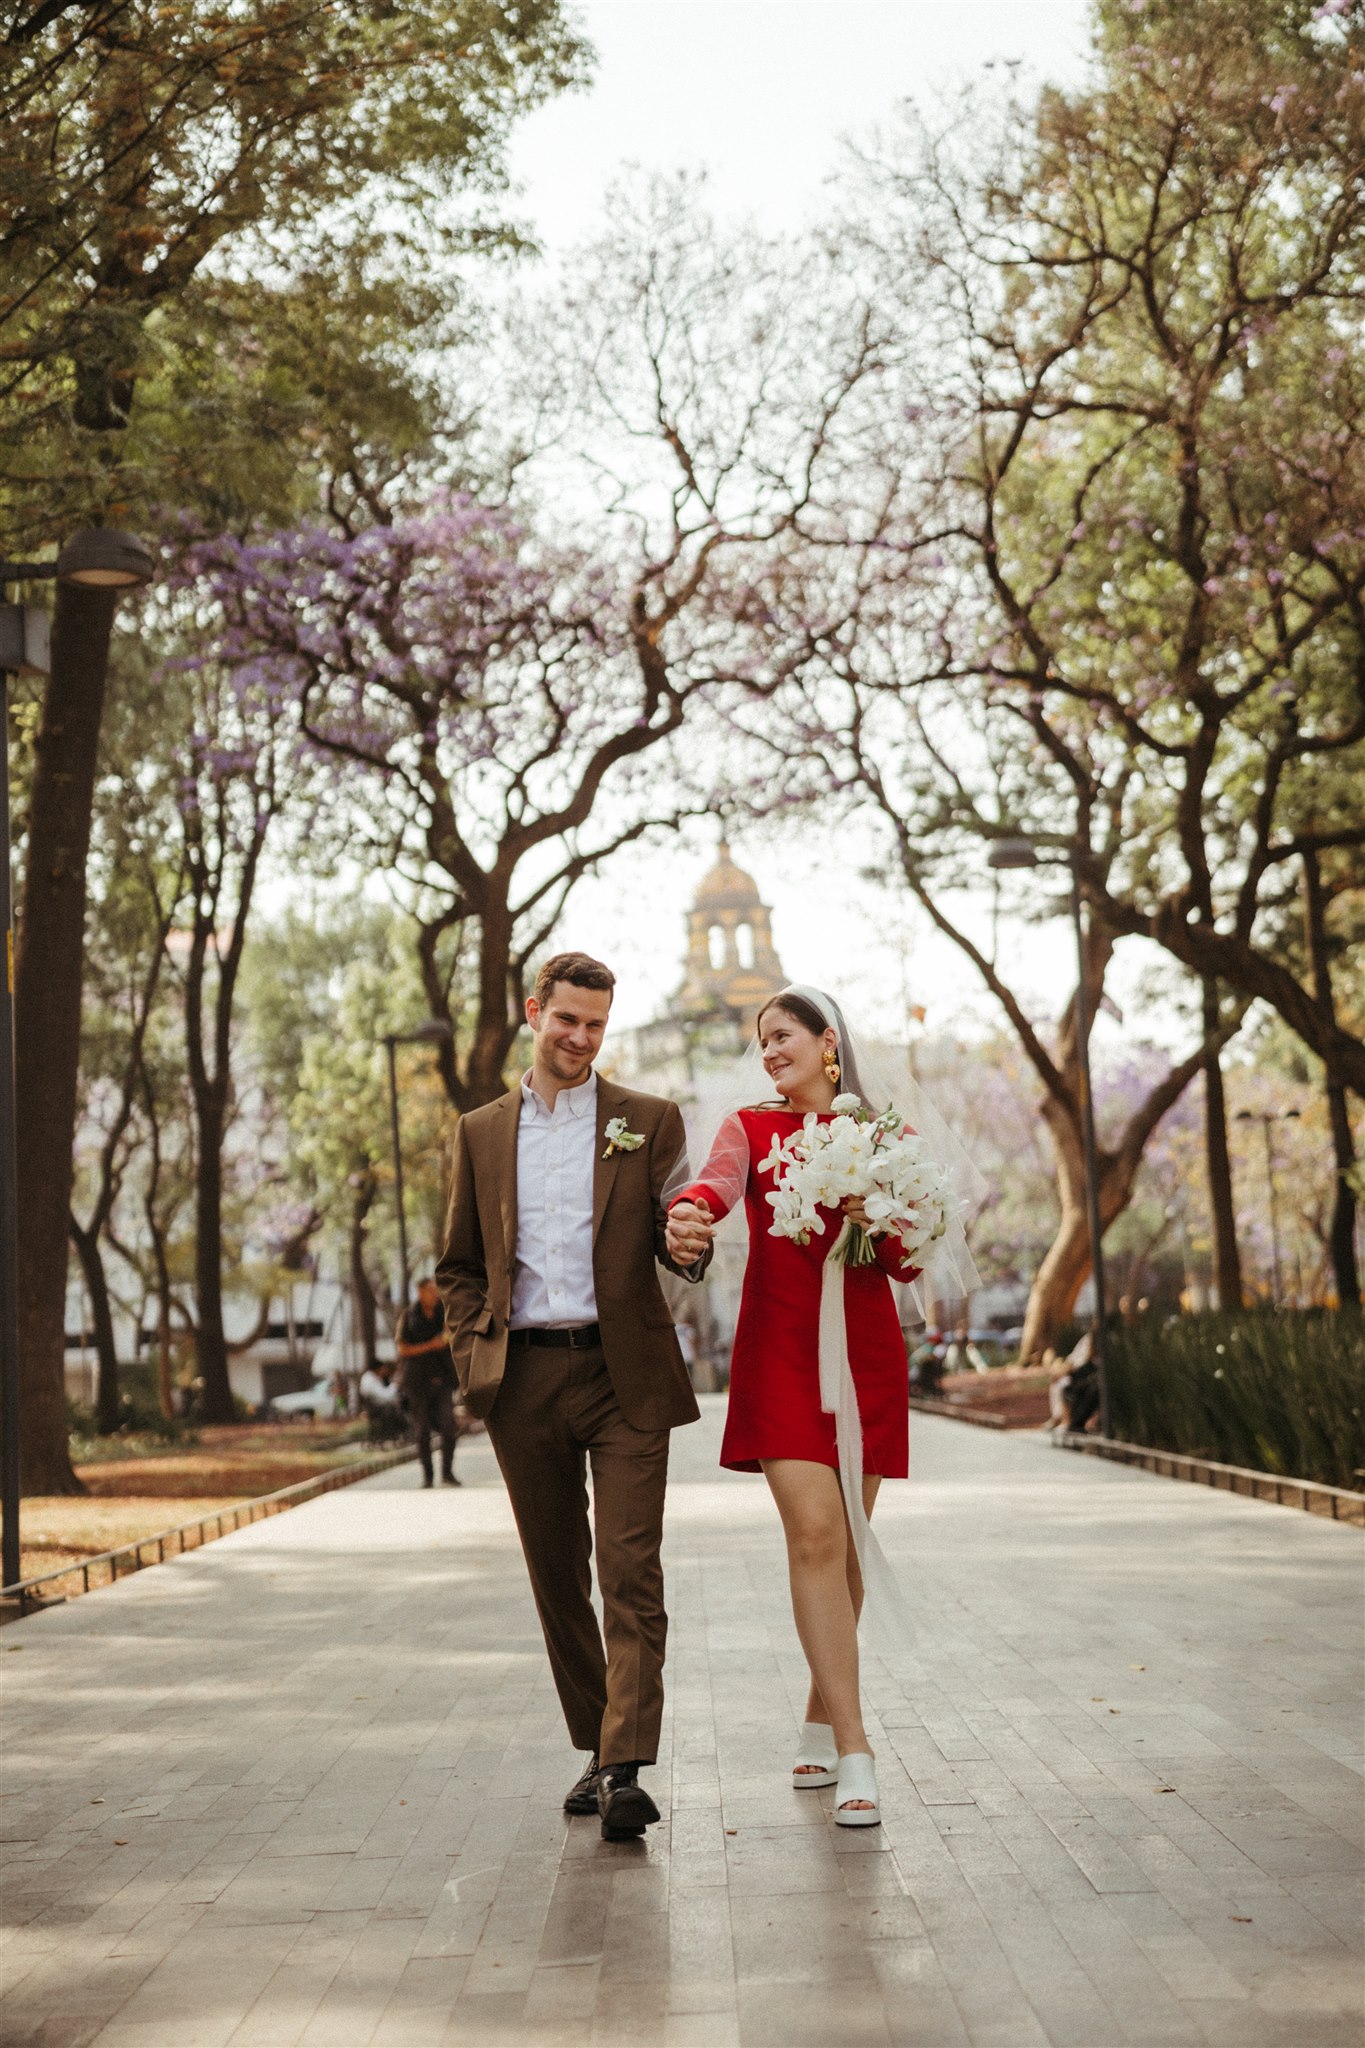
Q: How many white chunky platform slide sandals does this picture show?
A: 2